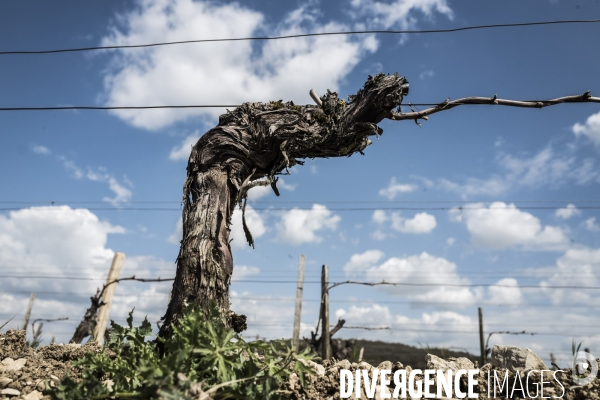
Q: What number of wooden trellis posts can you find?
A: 5